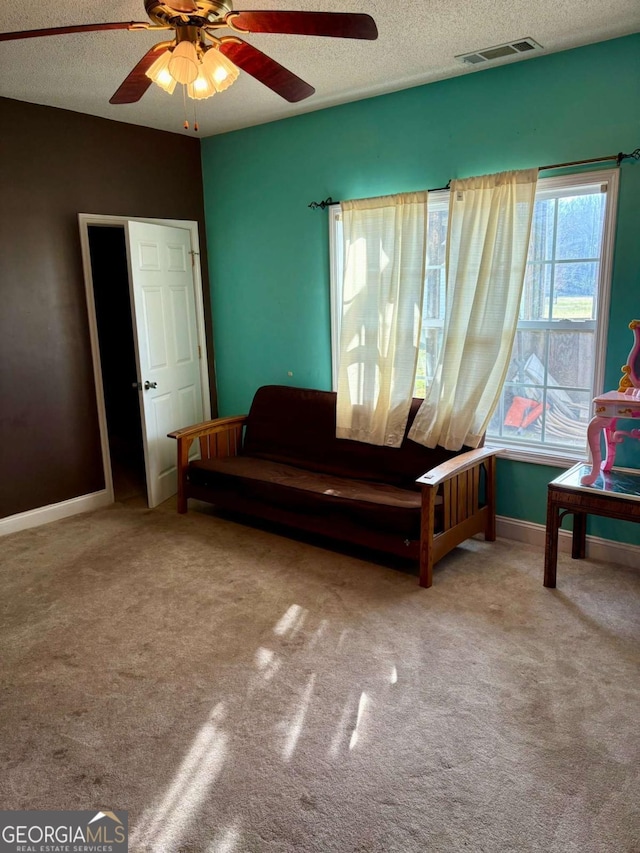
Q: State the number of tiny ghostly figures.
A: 0